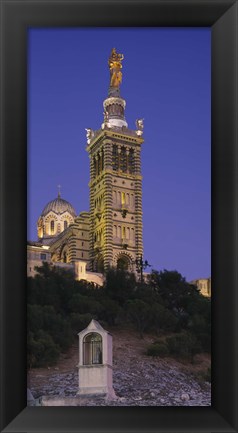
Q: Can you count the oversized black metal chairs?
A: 0